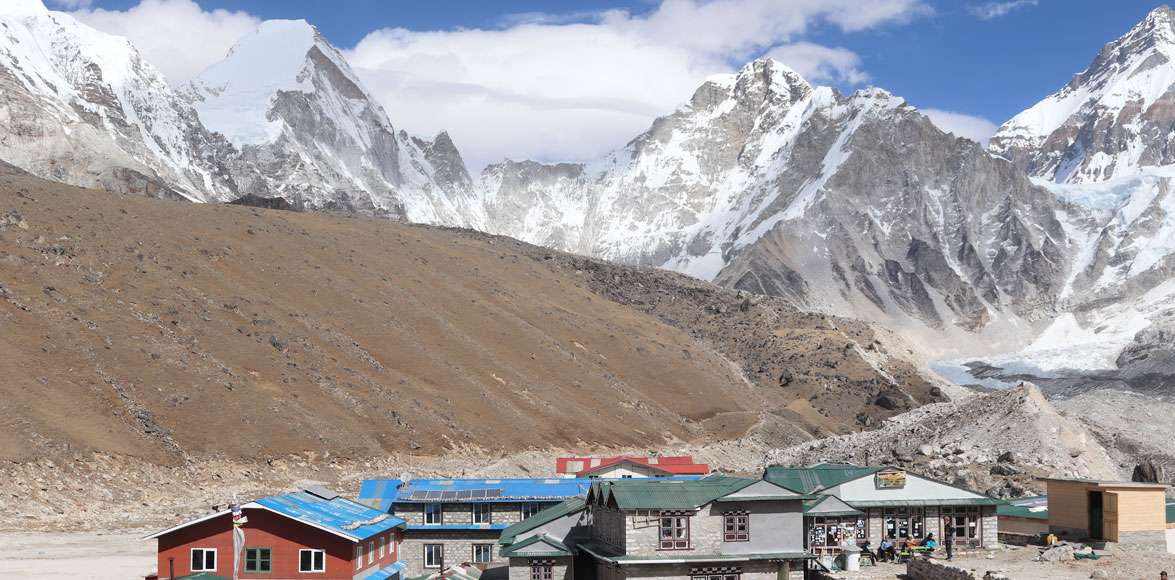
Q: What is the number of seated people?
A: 4